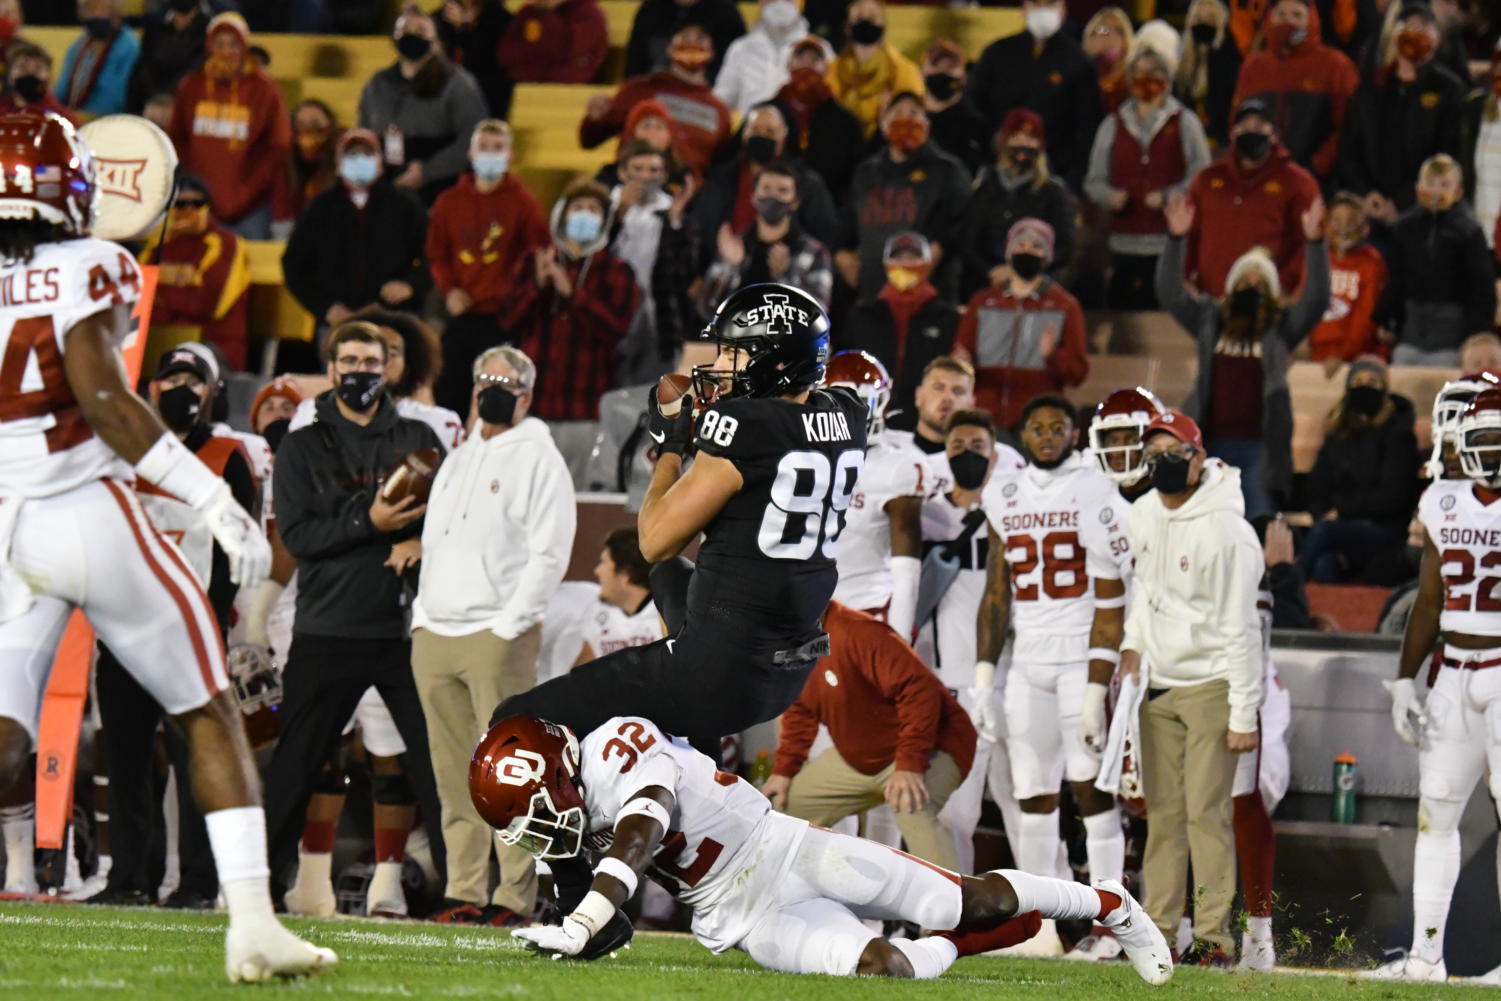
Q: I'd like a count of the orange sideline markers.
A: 1